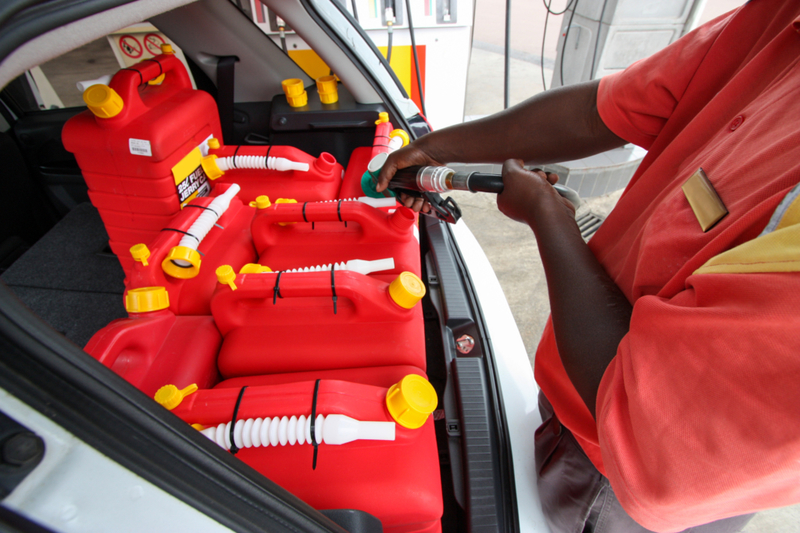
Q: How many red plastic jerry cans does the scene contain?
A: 8